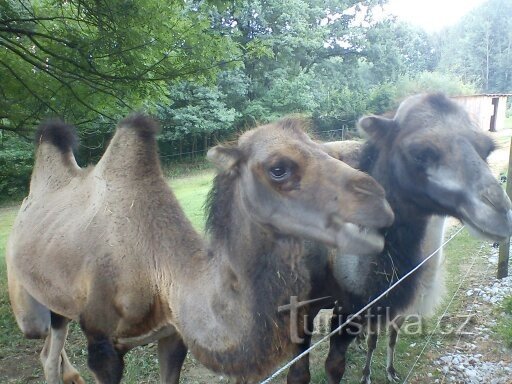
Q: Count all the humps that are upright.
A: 2